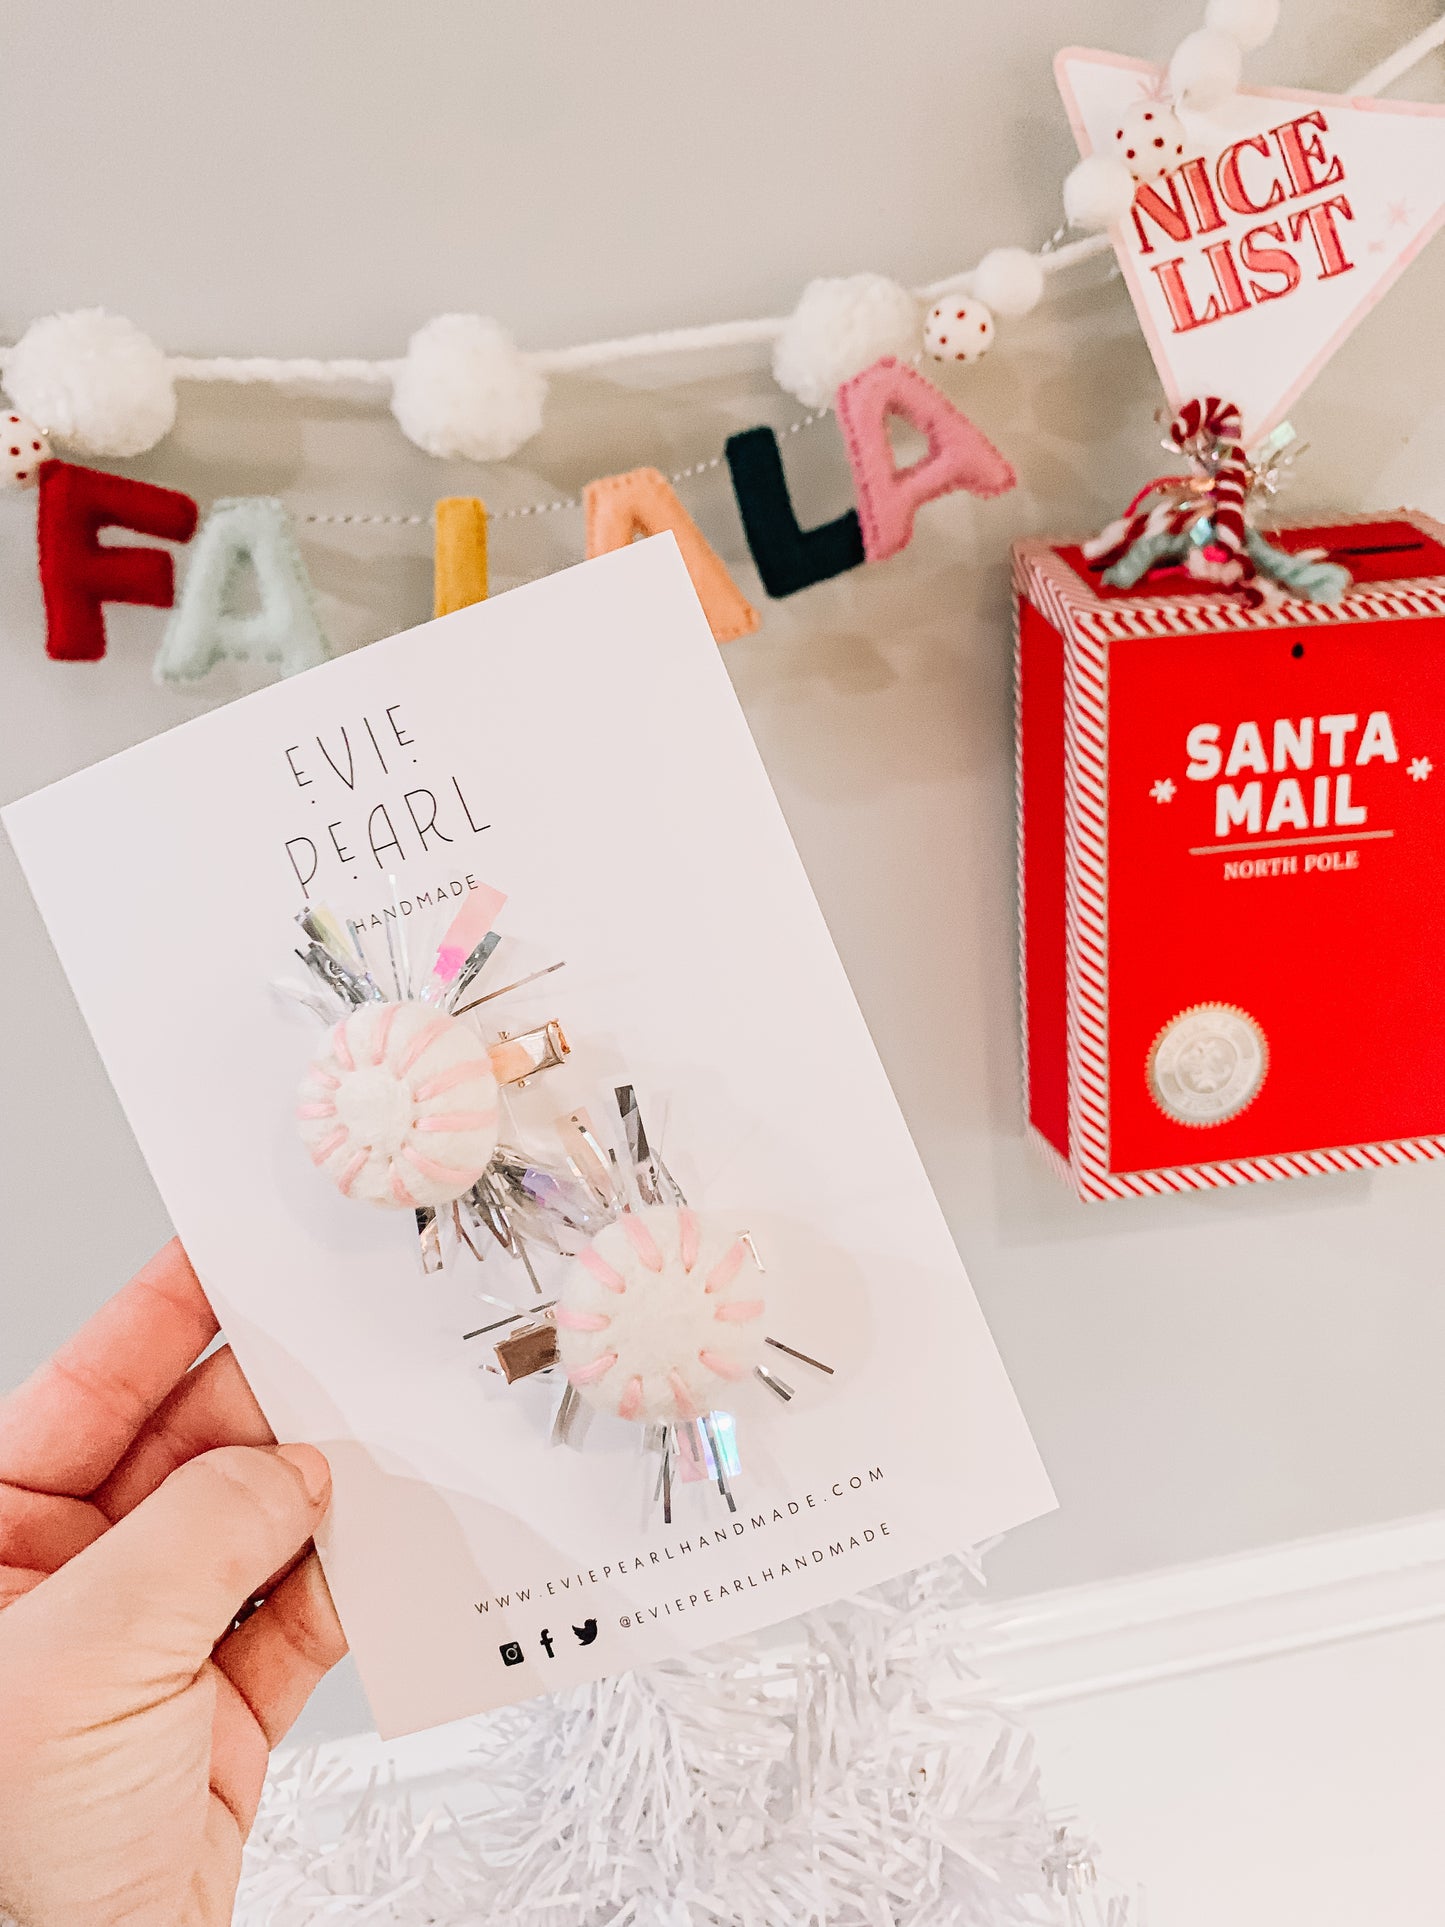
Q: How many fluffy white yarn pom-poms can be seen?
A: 3